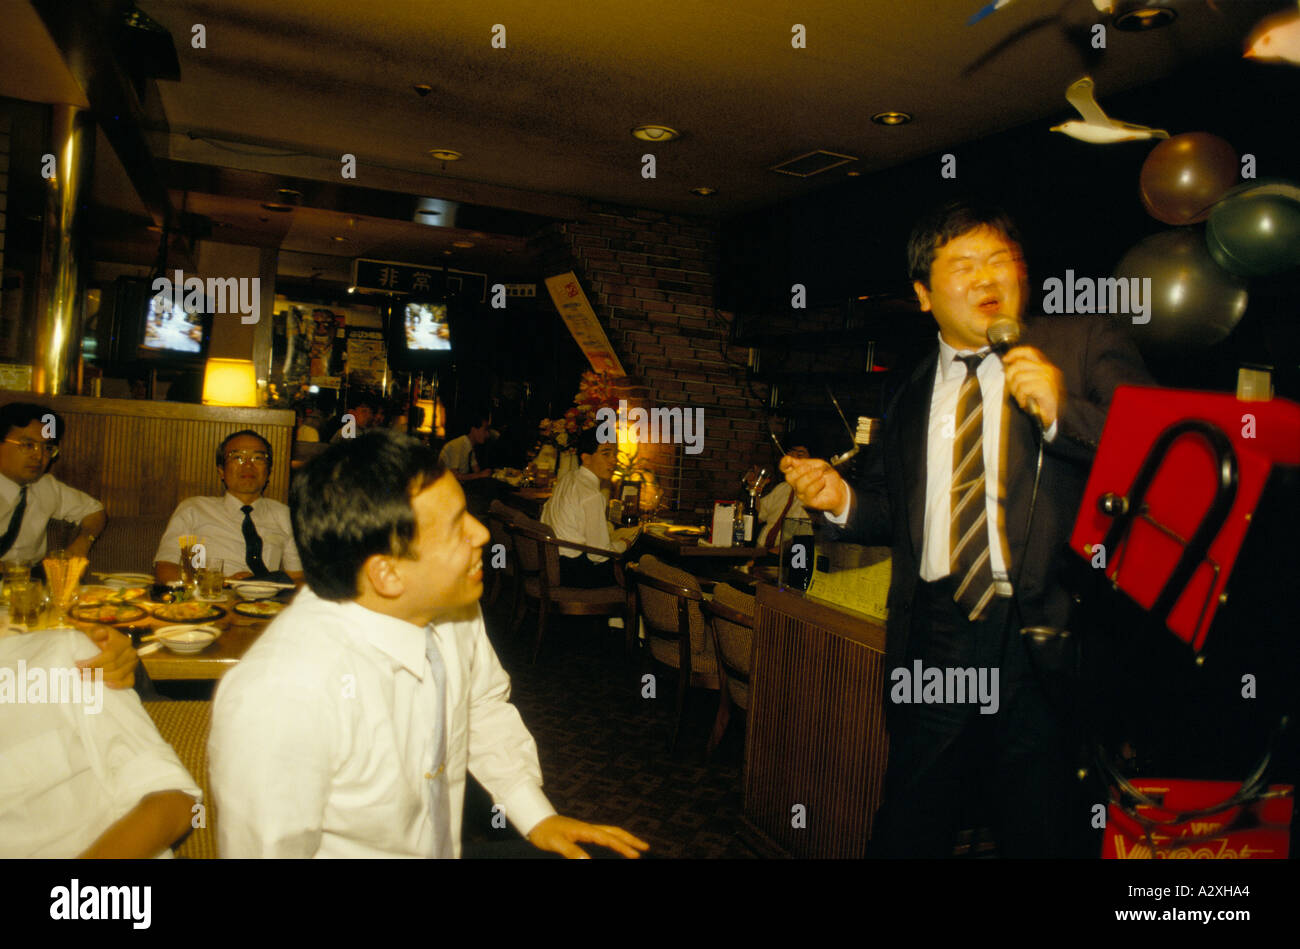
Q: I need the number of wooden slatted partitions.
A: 2